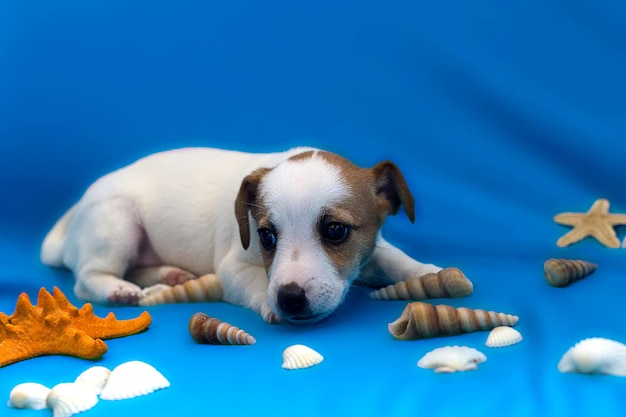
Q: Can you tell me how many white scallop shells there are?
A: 8